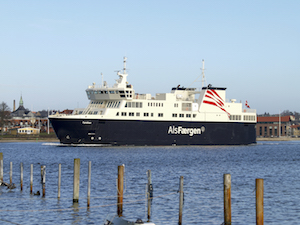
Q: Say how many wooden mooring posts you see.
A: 13